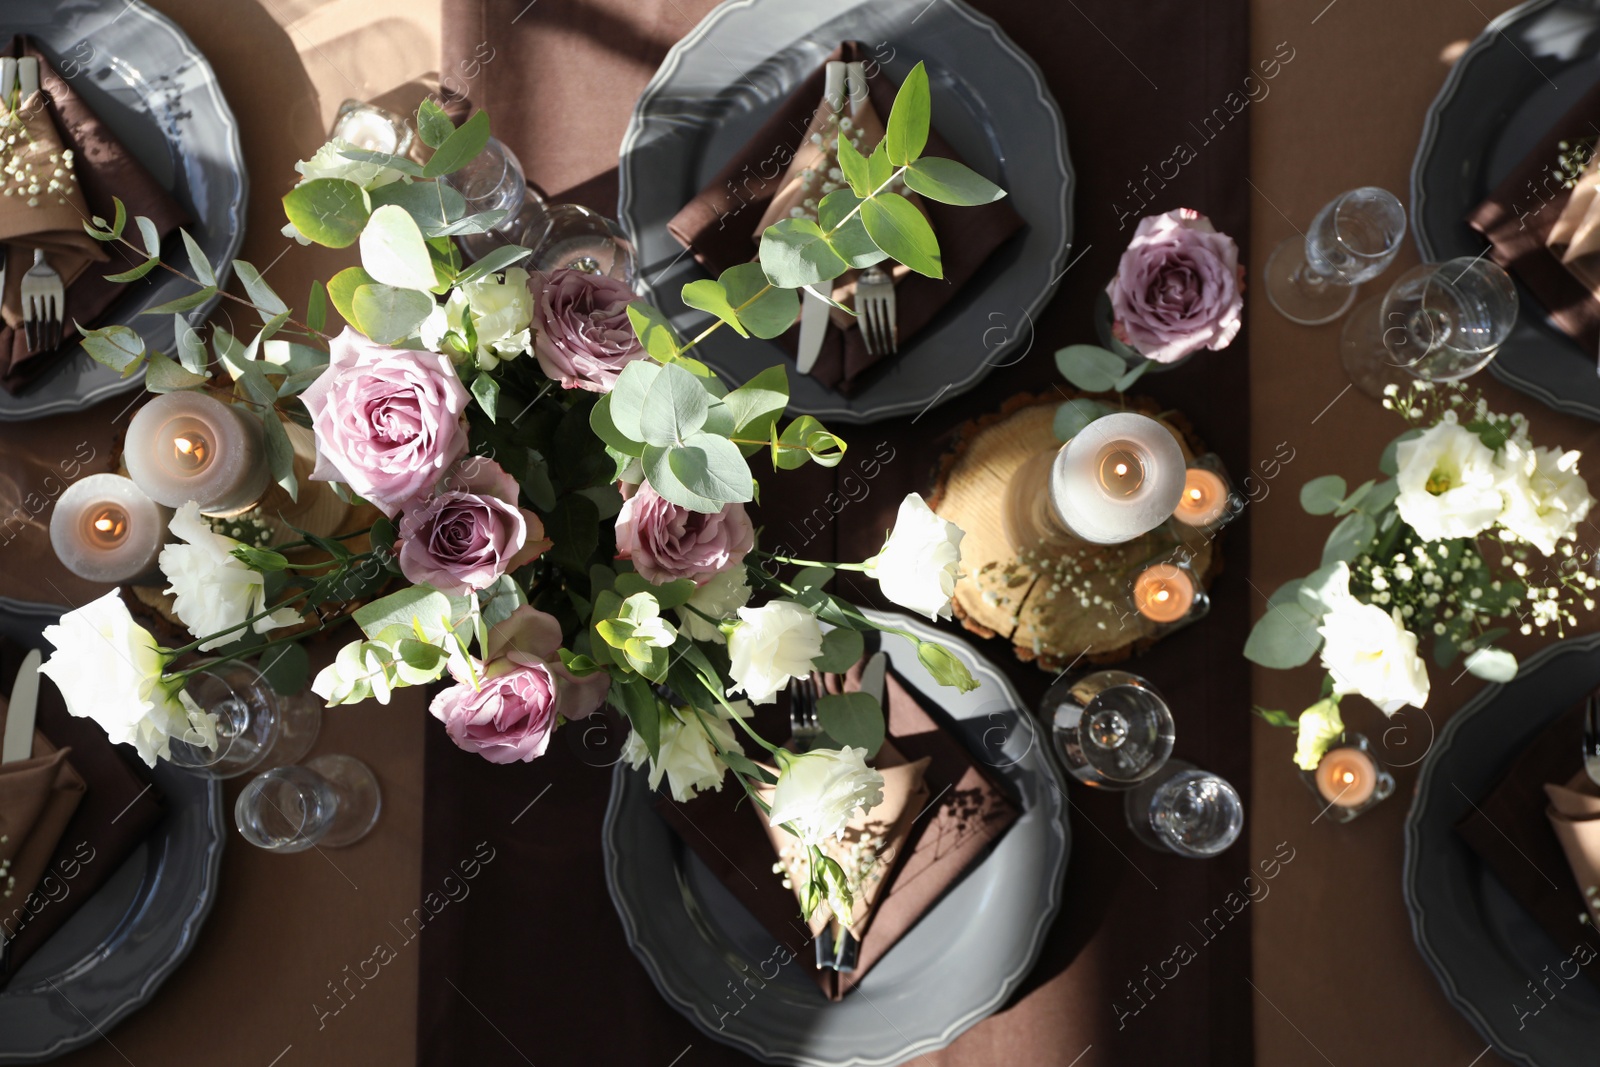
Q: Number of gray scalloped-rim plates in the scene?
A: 6